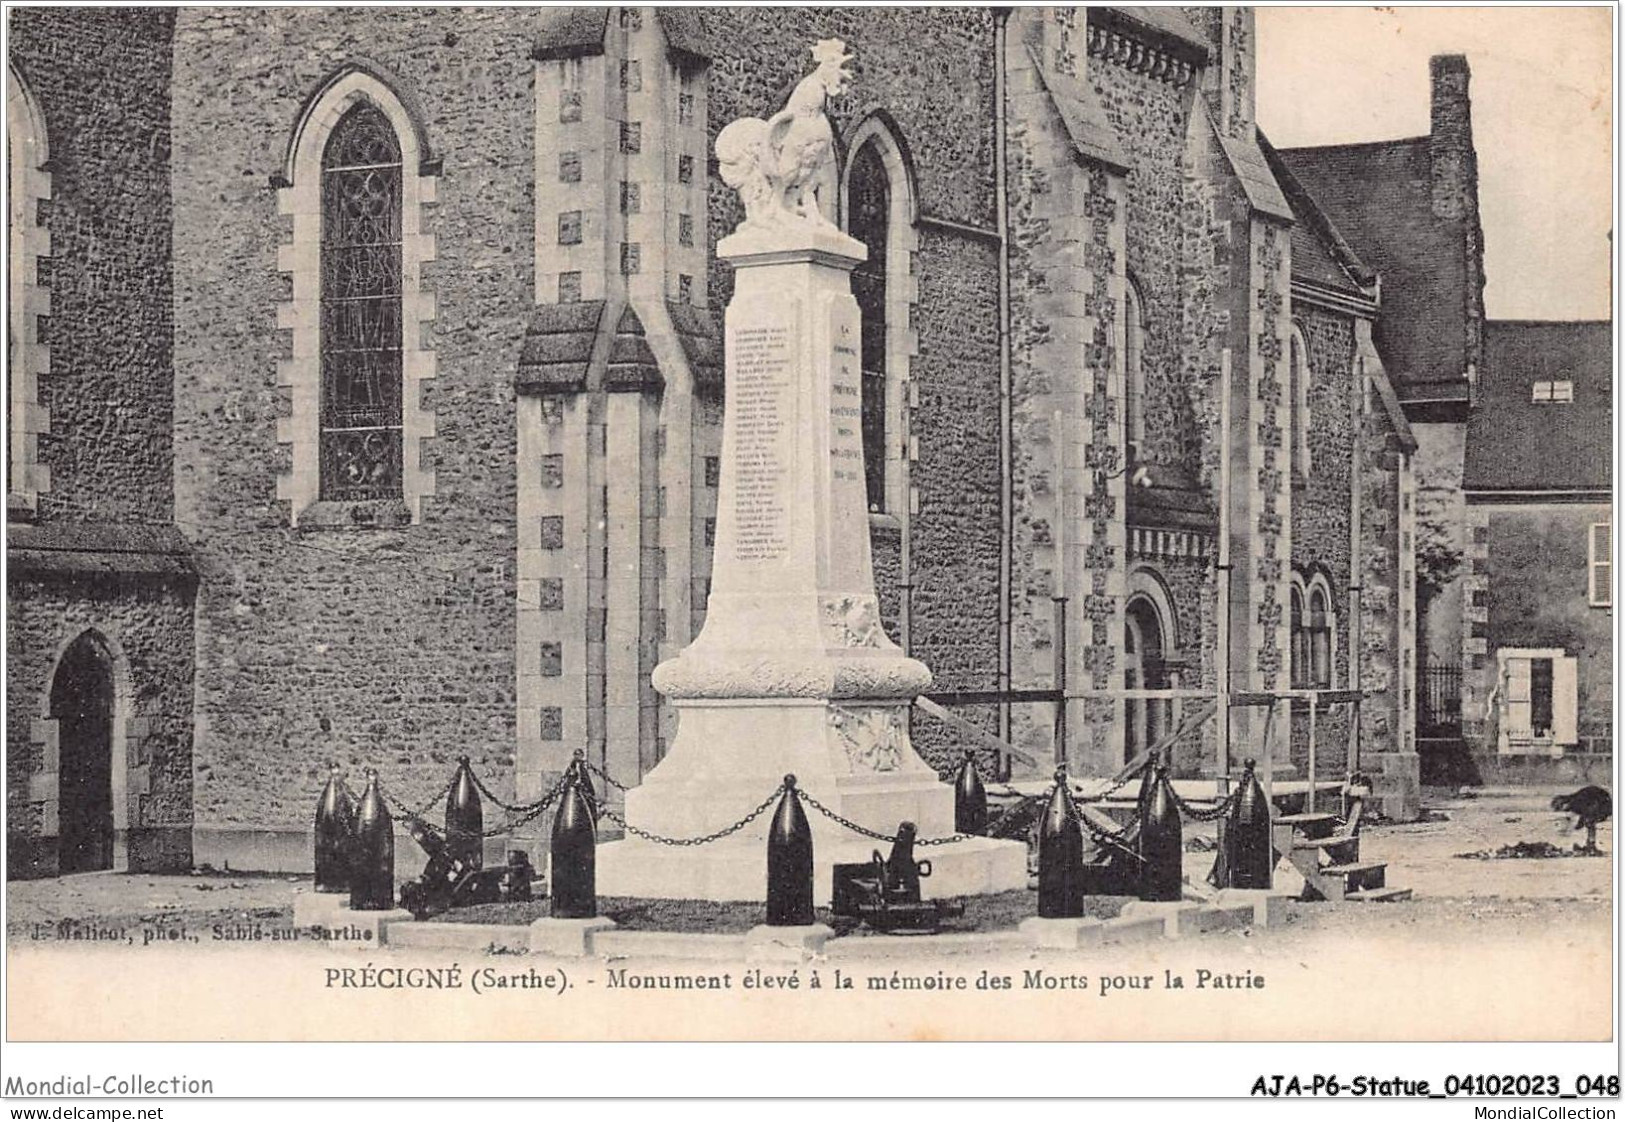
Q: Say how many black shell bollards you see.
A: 11